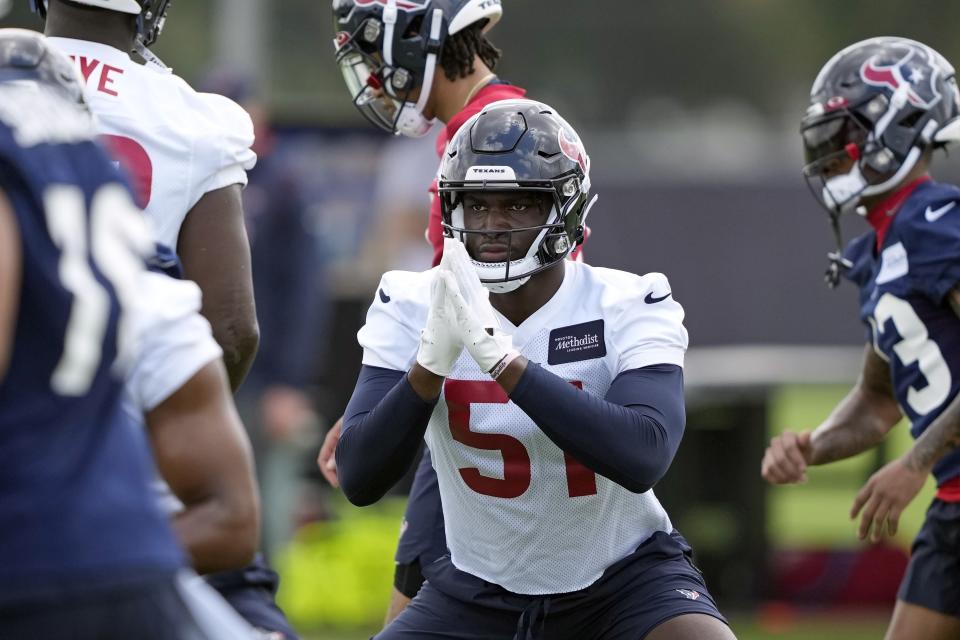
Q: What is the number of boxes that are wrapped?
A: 0